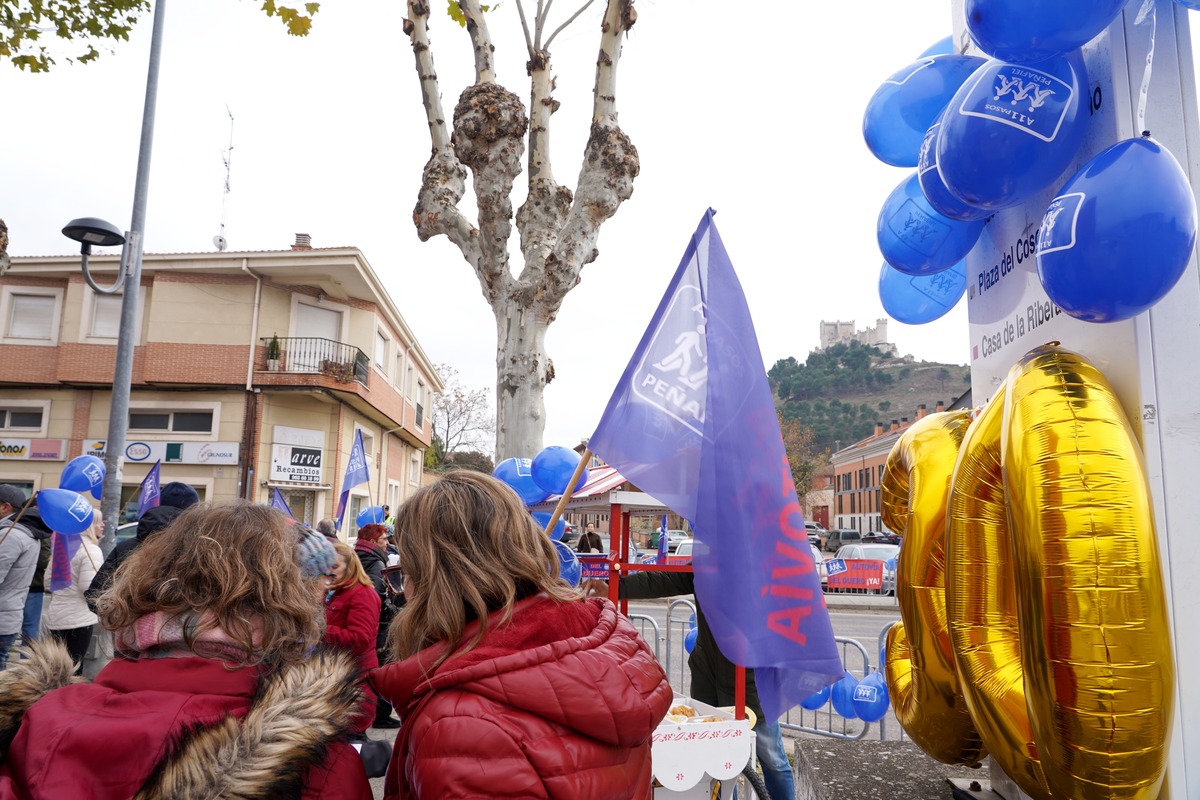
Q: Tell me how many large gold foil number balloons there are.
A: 2